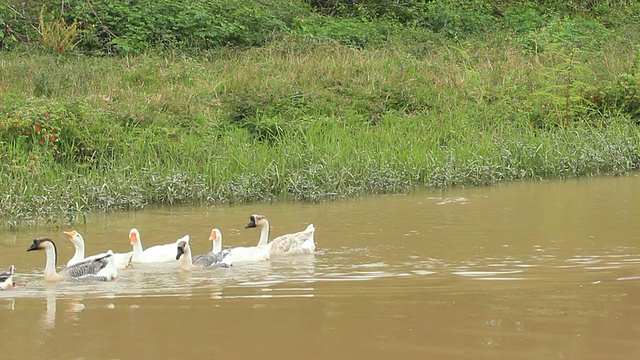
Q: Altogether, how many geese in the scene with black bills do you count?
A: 3